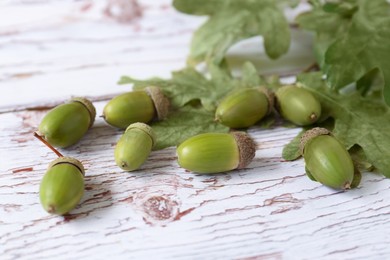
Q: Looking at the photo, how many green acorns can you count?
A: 8